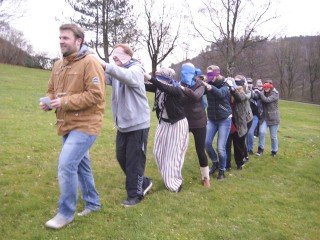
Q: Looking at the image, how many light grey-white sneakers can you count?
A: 2